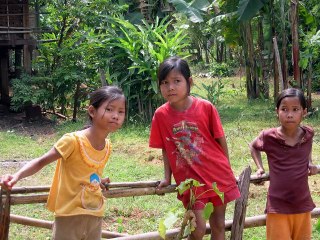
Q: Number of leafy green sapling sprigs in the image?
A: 1